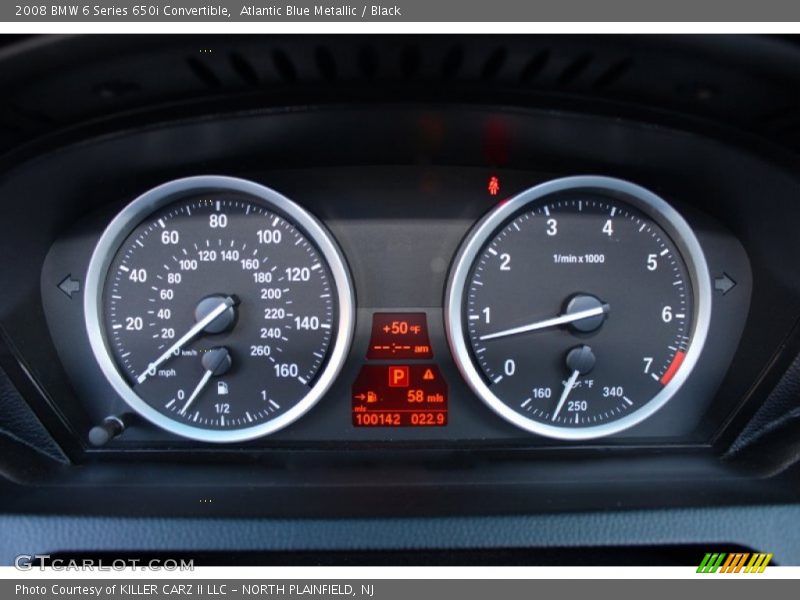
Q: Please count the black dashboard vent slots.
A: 11